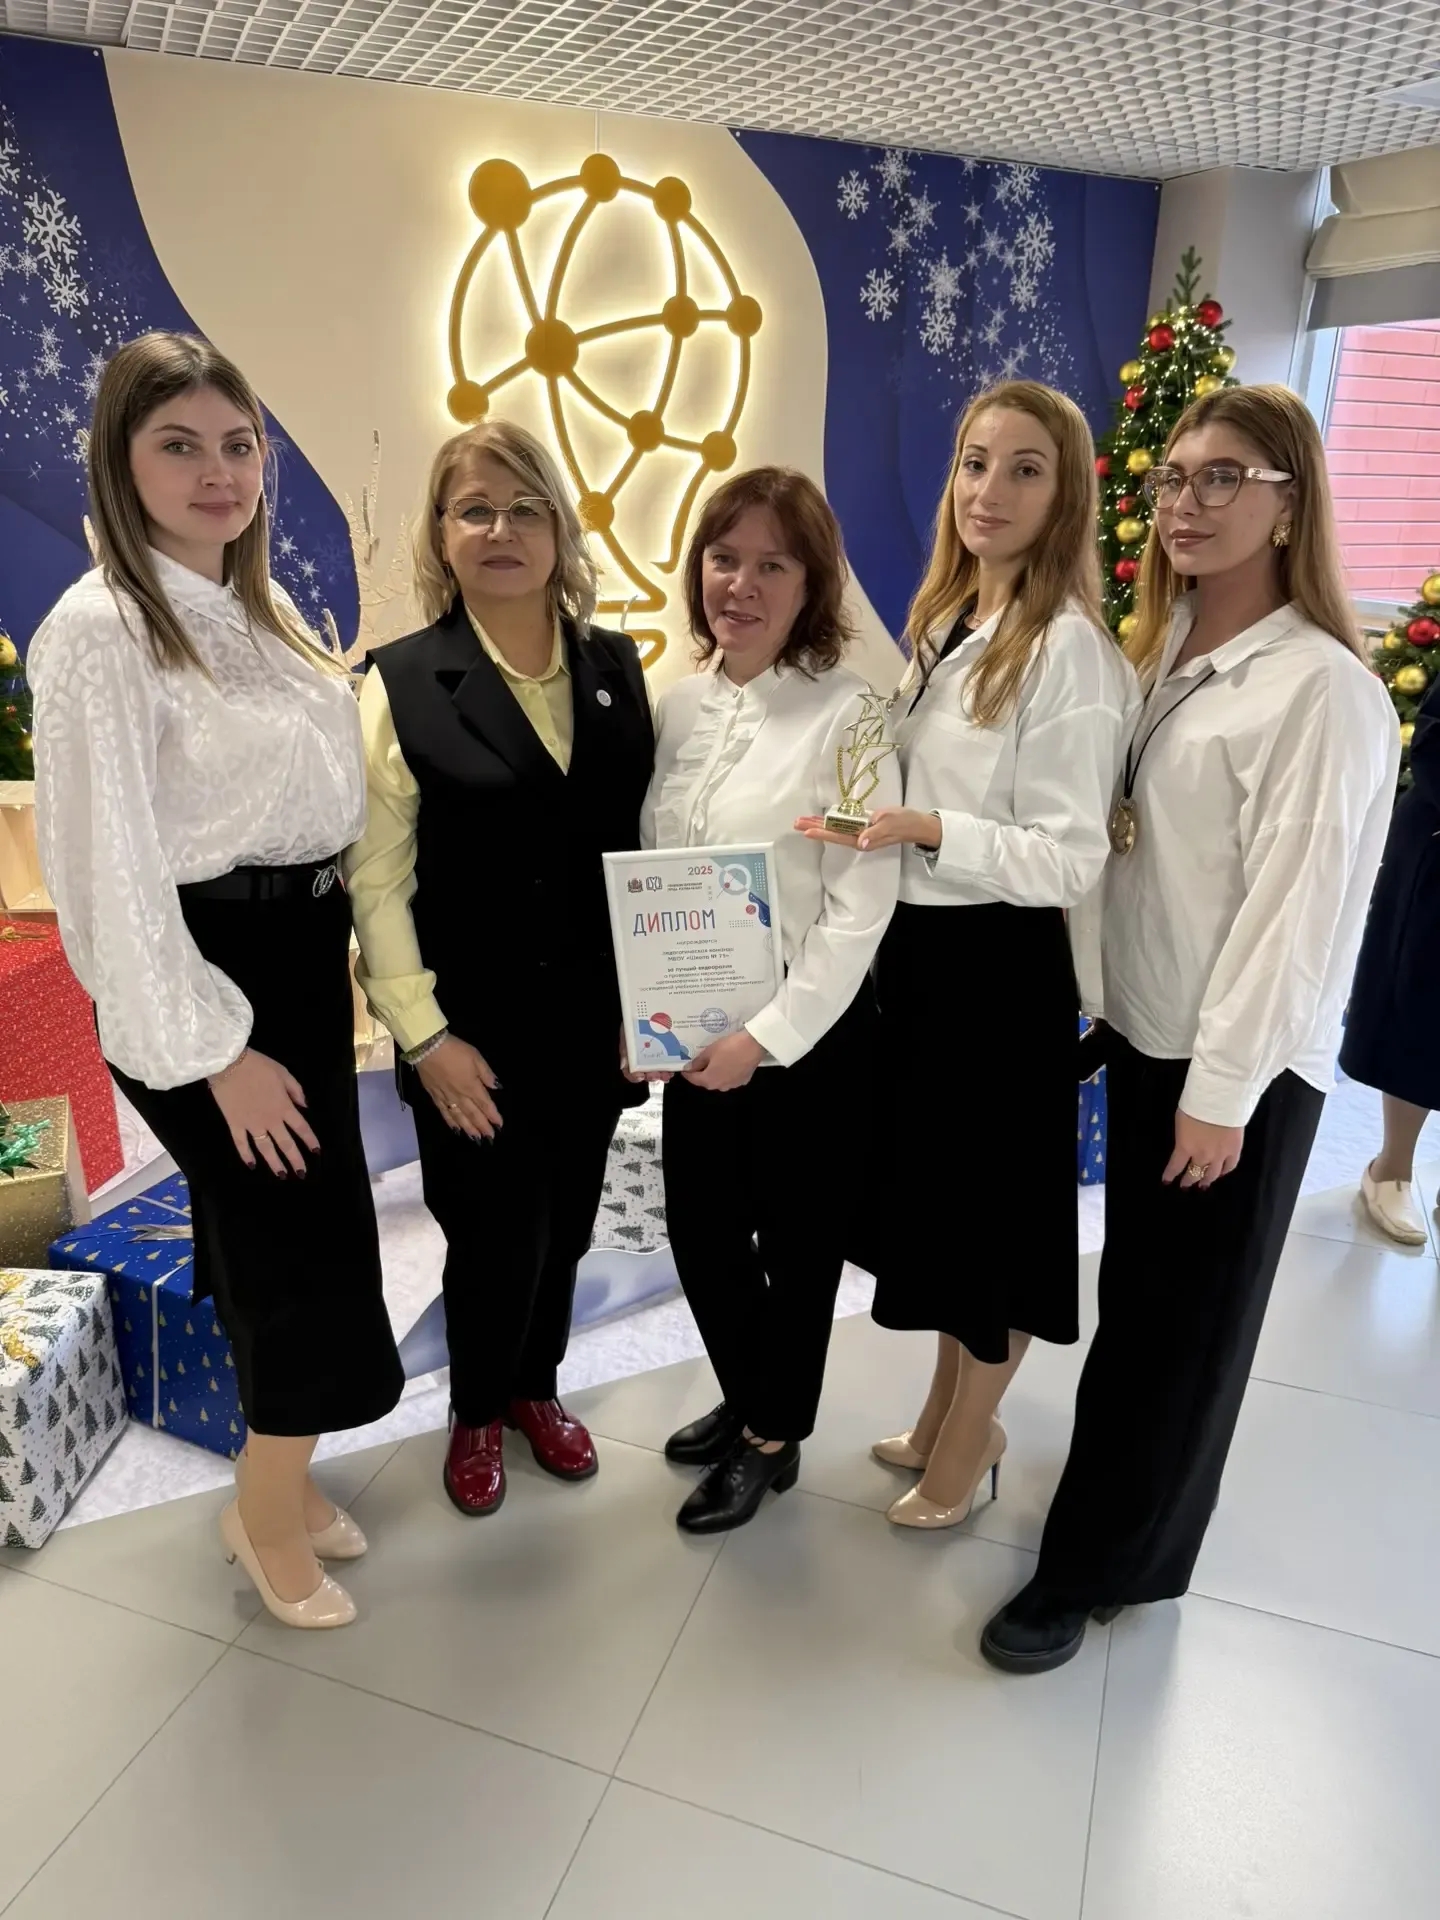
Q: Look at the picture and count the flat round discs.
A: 10